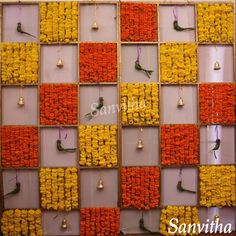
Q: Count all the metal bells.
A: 9